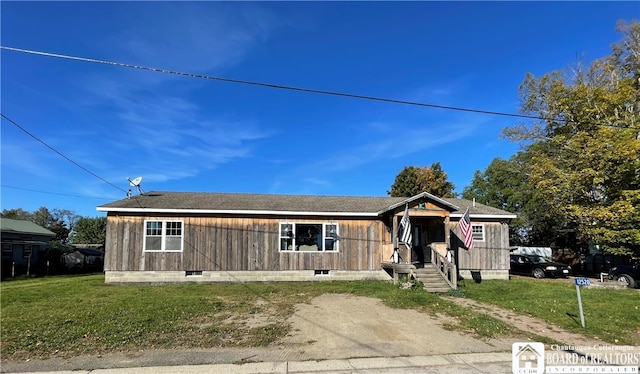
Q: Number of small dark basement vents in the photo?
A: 2